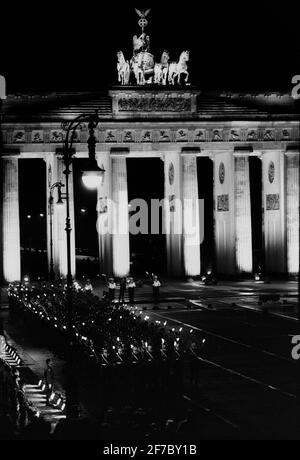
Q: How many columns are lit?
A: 6